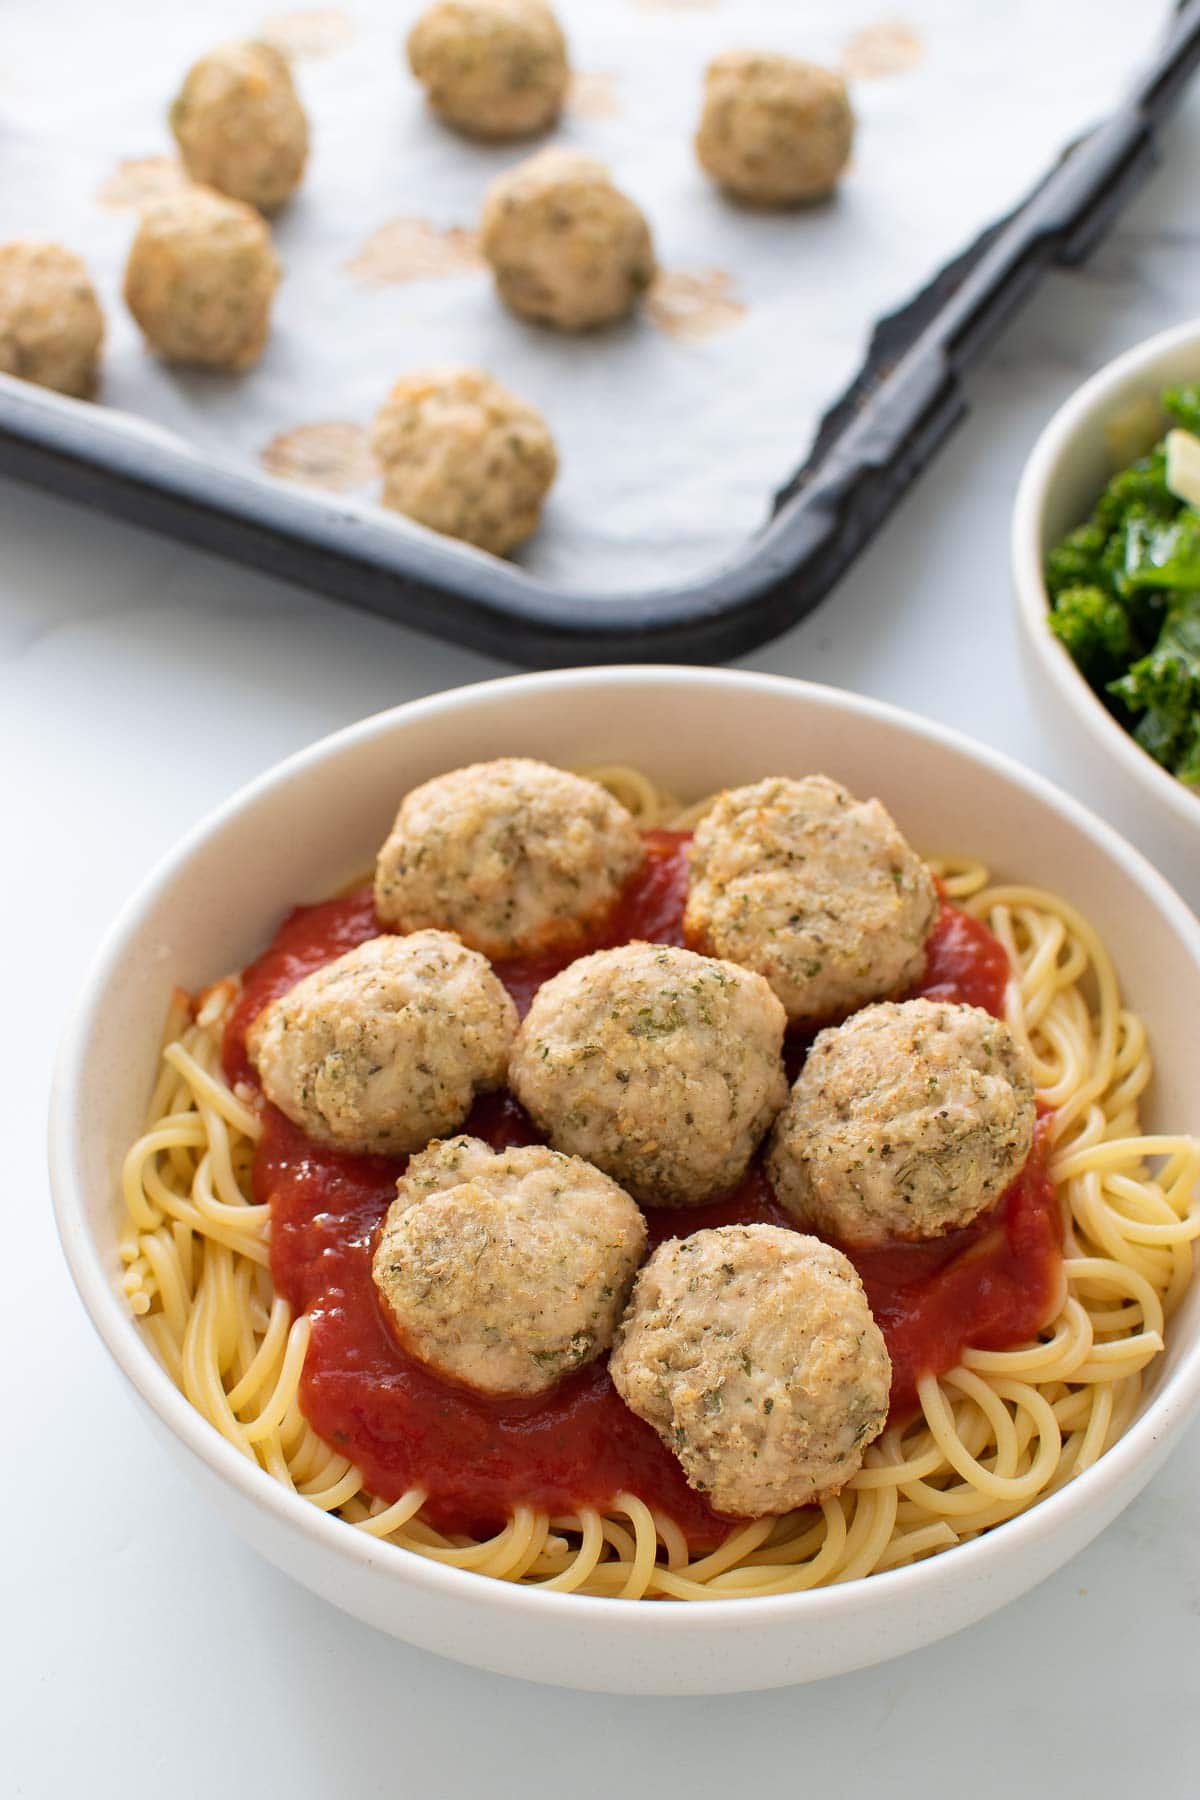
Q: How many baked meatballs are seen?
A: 14